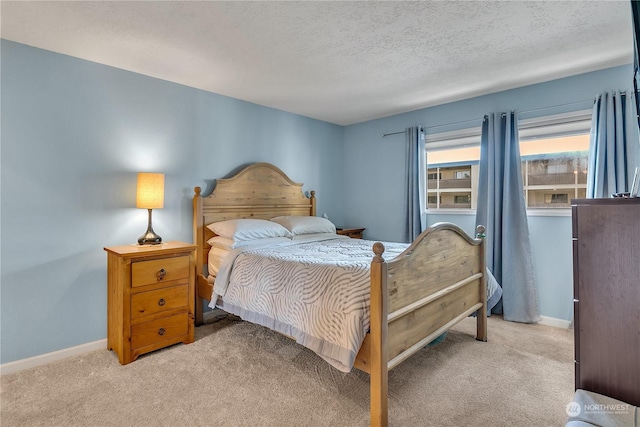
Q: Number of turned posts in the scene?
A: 4